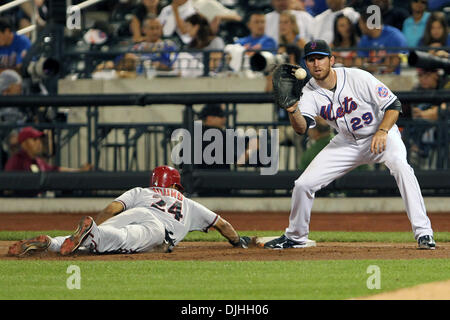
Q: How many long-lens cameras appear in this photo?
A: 3